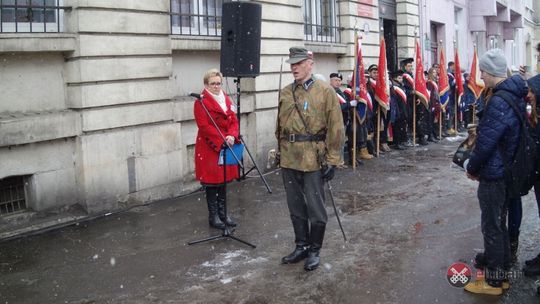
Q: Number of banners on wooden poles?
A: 6